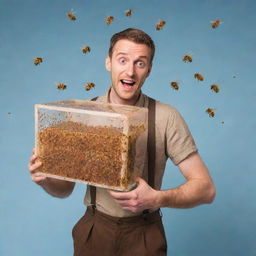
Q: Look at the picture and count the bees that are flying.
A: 14